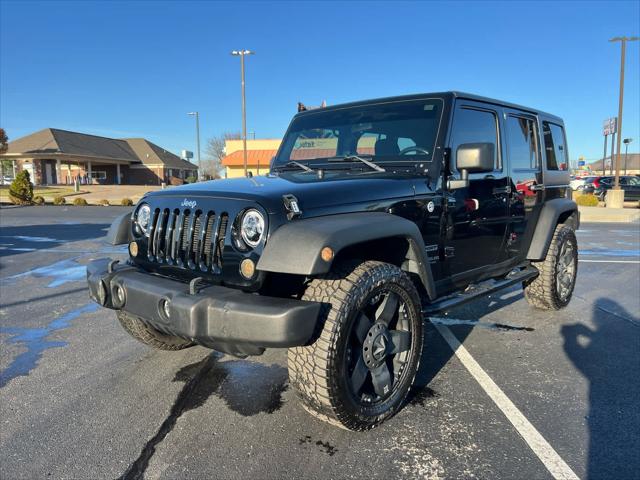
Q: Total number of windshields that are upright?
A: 1